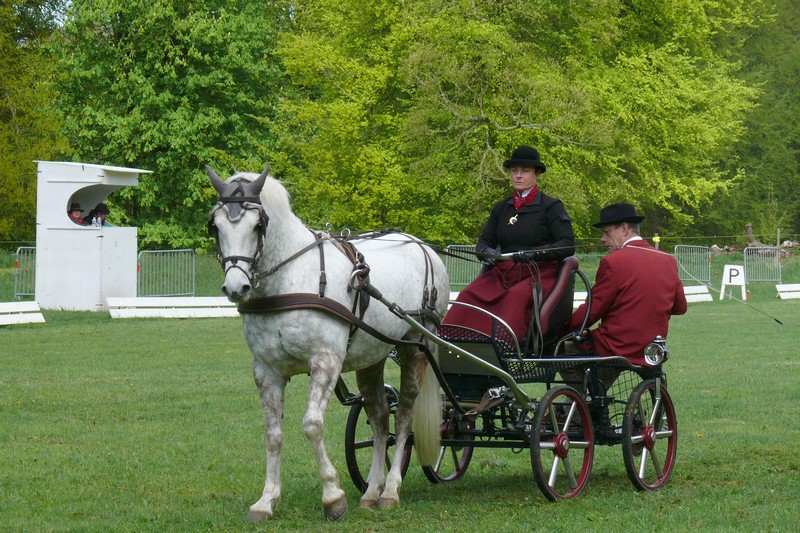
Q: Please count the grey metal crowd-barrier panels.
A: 5